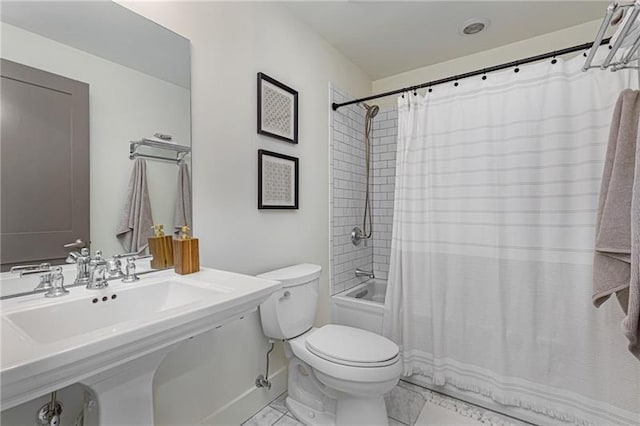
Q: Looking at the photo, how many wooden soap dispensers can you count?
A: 1